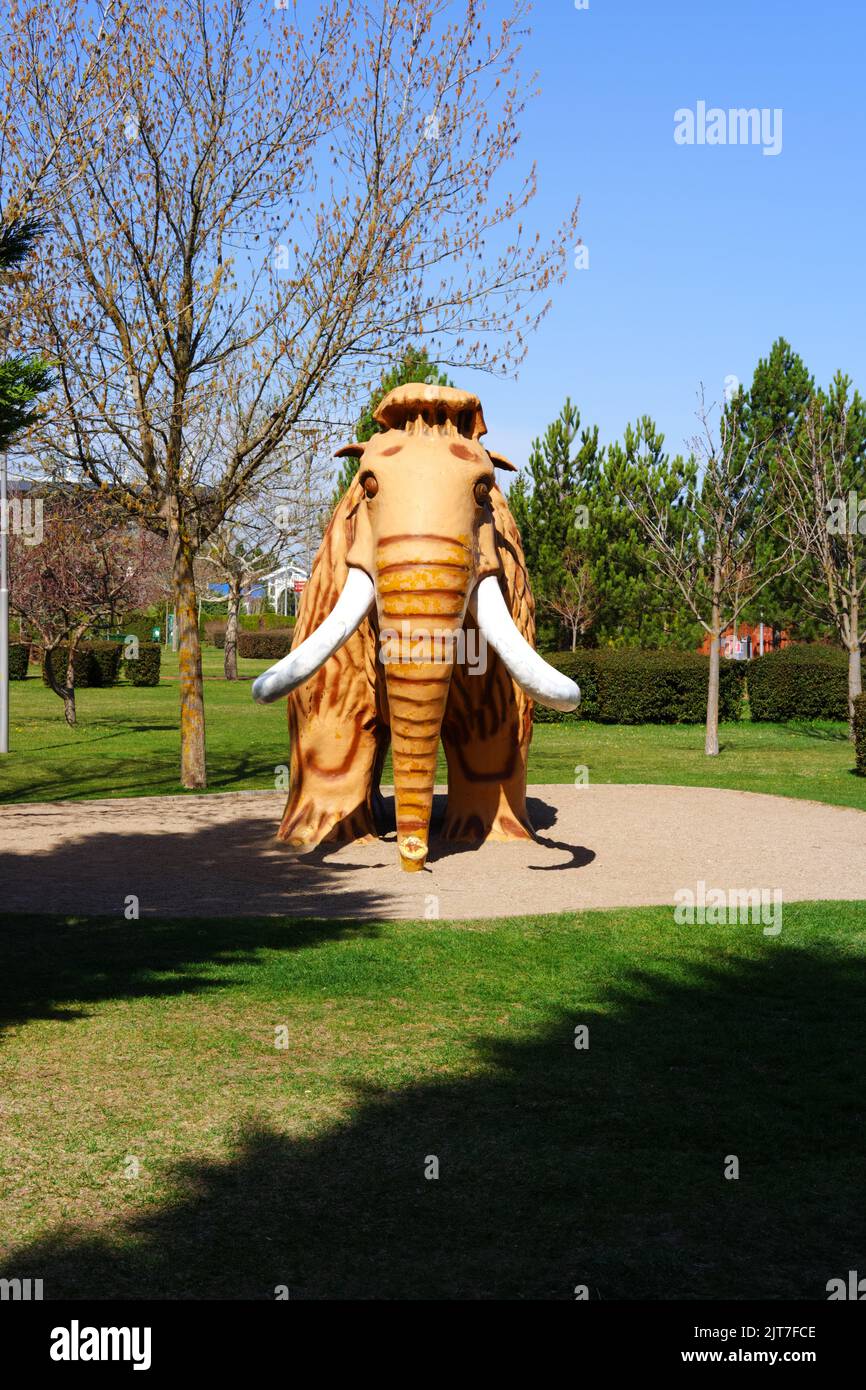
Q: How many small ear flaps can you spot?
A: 2